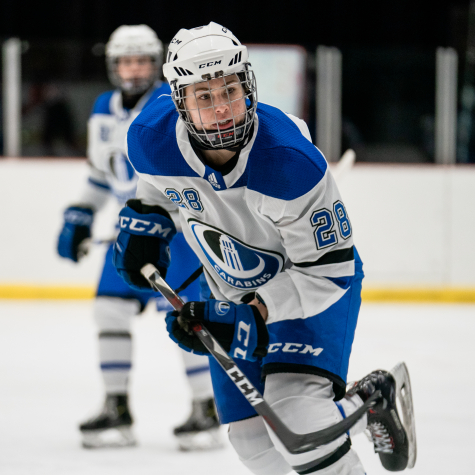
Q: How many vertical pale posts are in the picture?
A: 3